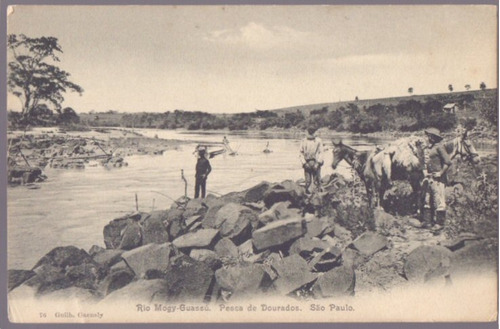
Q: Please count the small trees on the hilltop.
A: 5